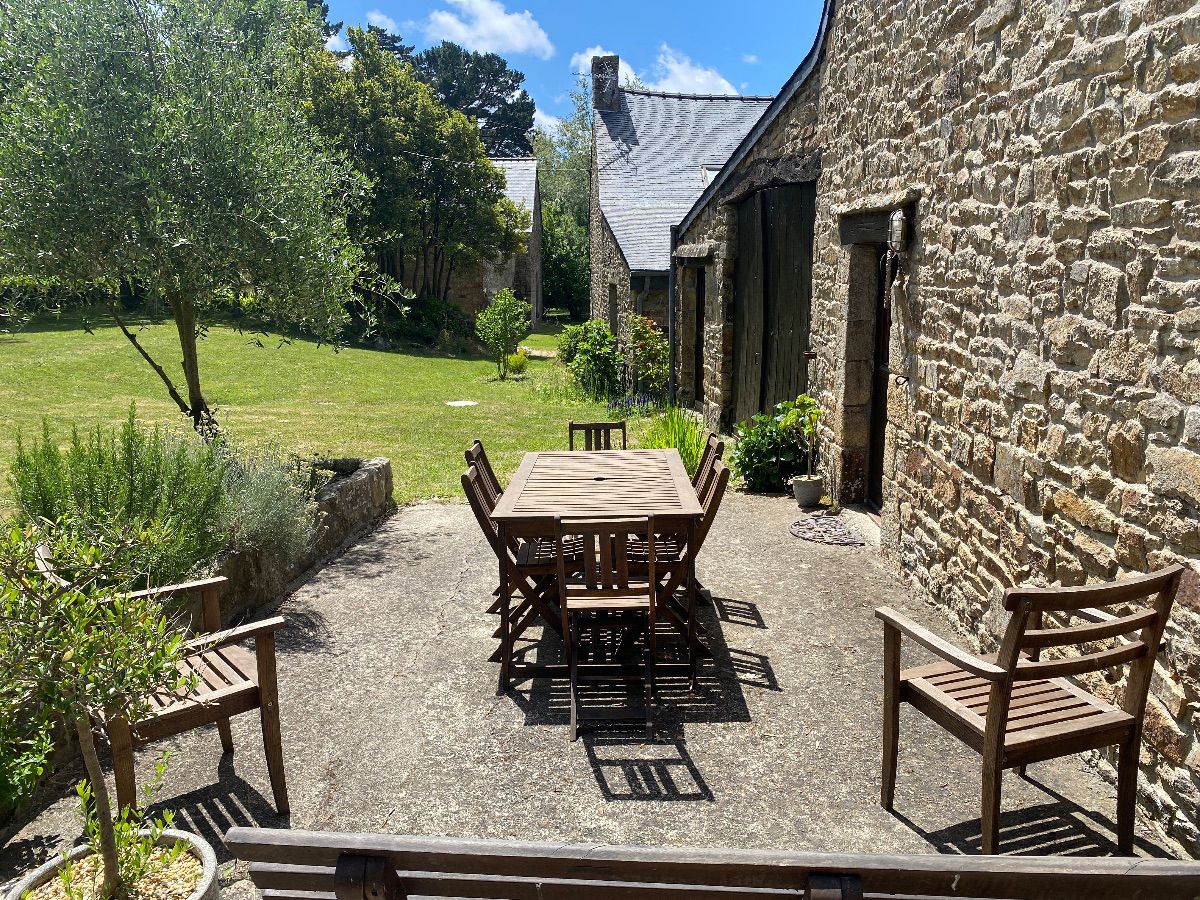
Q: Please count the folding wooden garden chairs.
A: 6